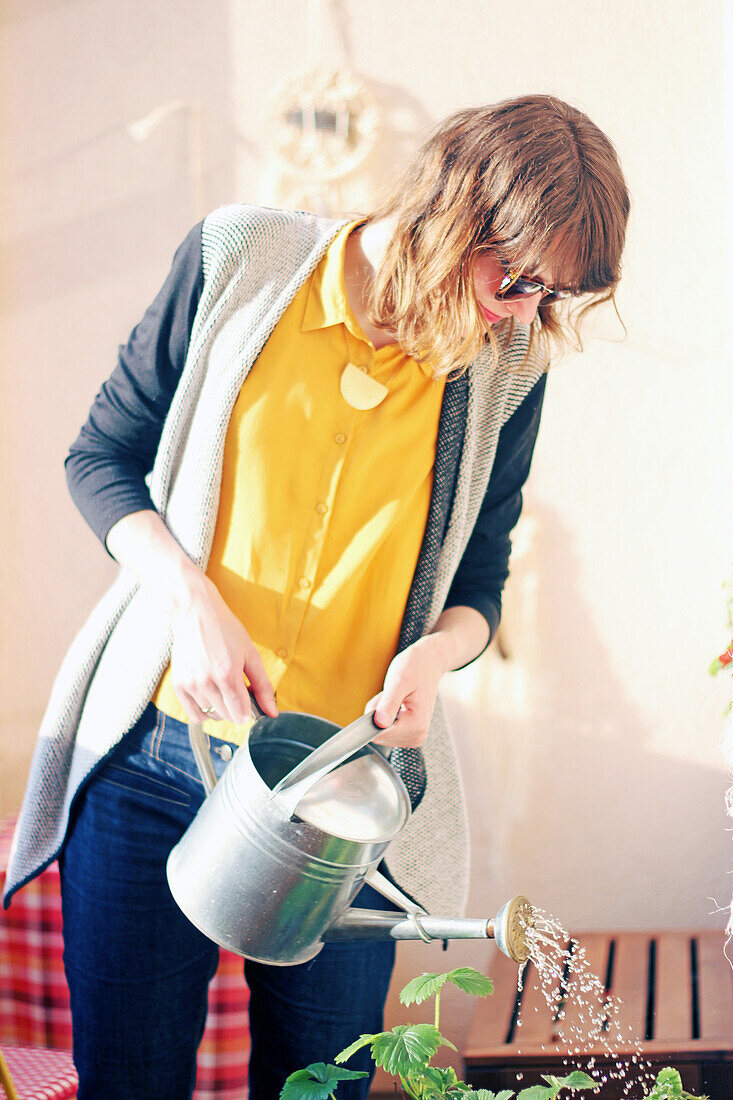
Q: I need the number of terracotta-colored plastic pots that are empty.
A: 0